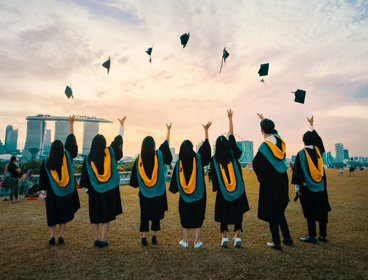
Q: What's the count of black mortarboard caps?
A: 7